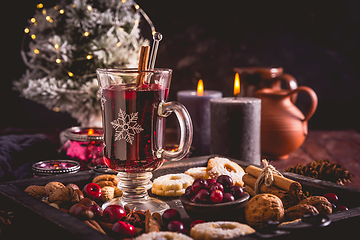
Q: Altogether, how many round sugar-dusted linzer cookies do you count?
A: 5